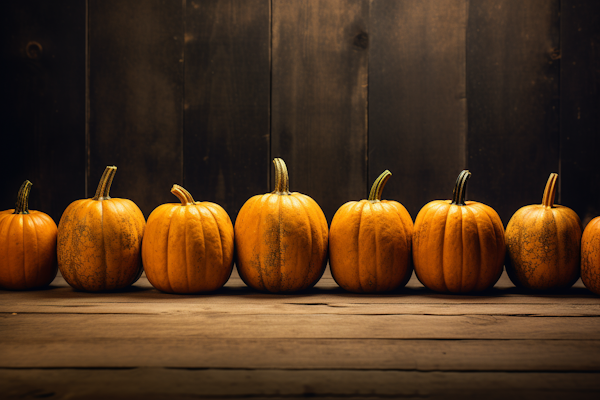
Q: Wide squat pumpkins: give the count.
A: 0